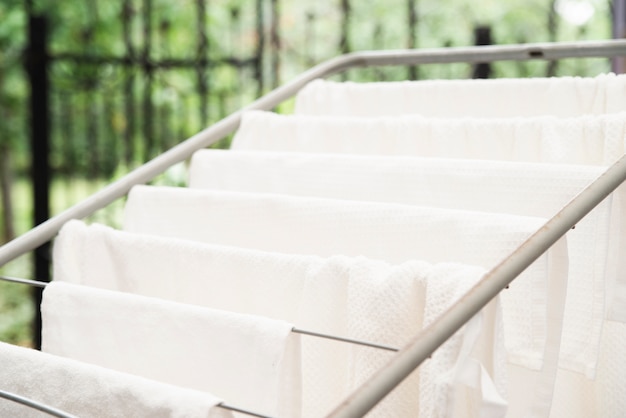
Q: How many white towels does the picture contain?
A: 7